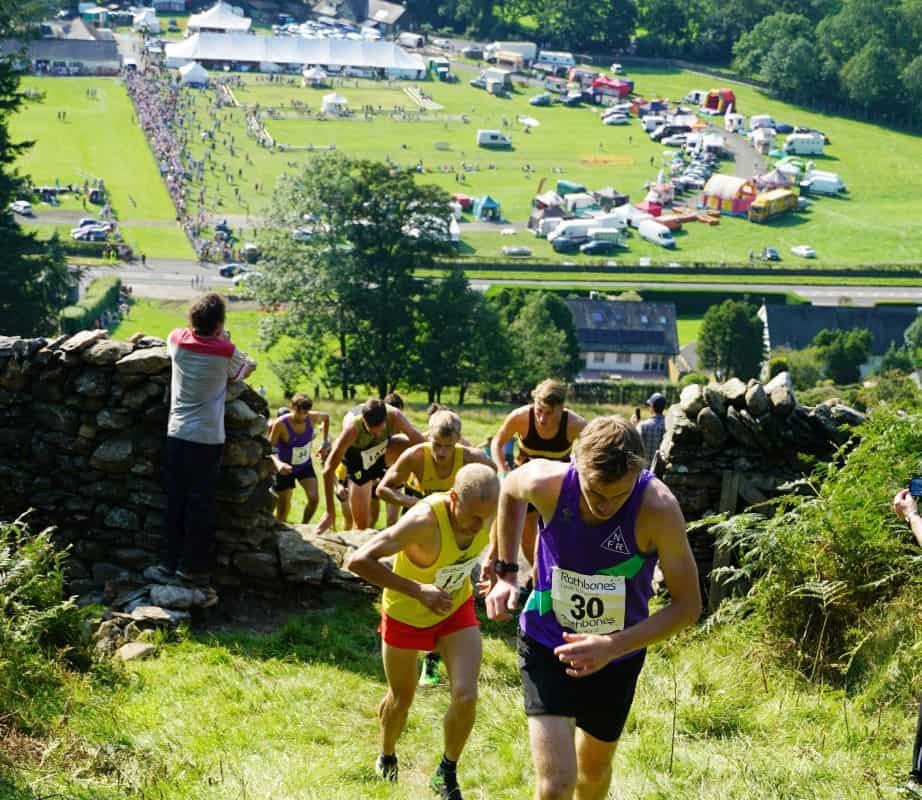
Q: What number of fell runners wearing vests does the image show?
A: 6